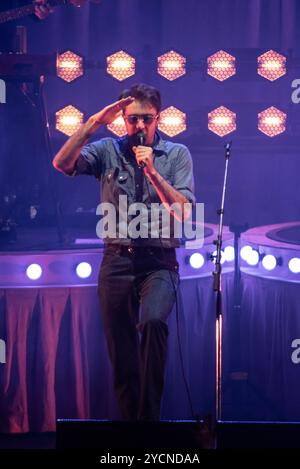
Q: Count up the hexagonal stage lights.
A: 10